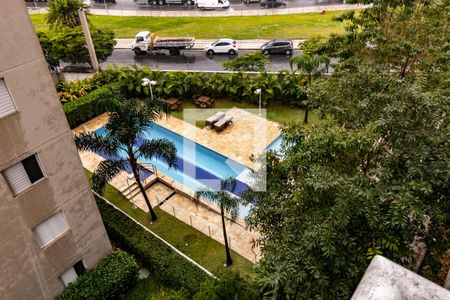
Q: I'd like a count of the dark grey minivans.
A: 1